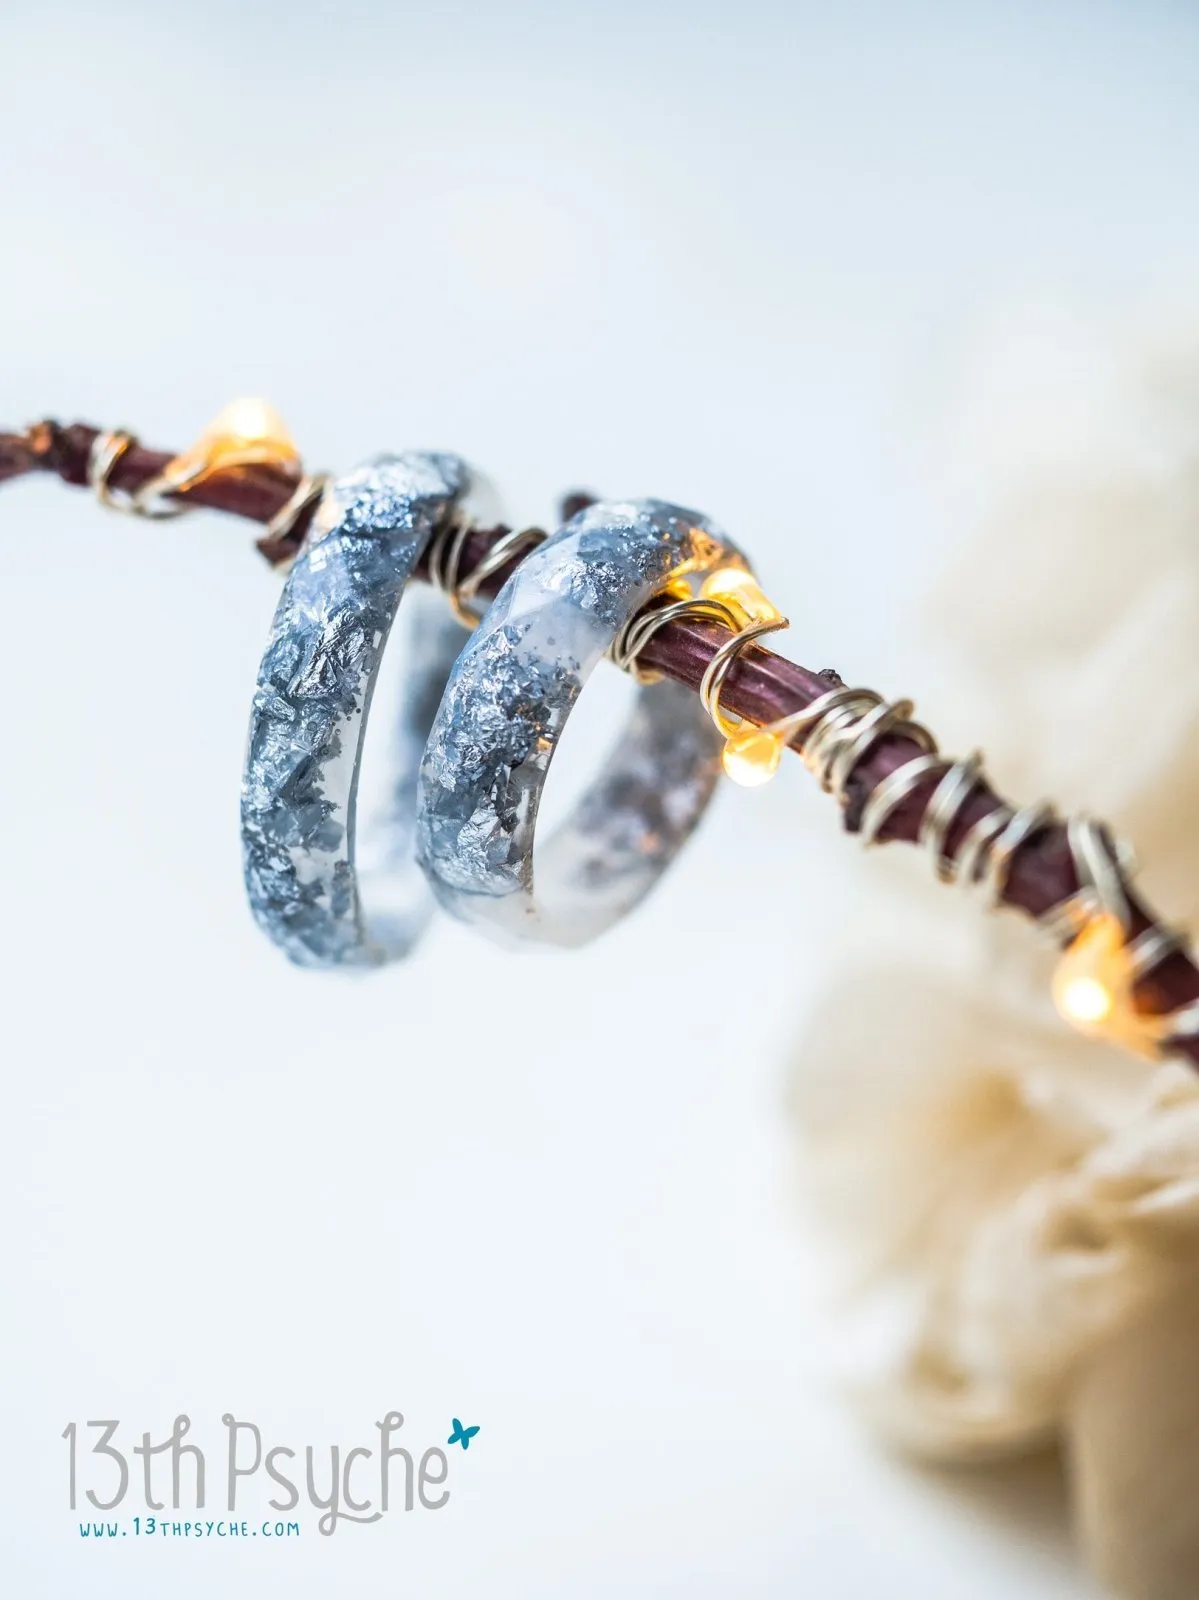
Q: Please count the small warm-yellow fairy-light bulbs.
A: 4